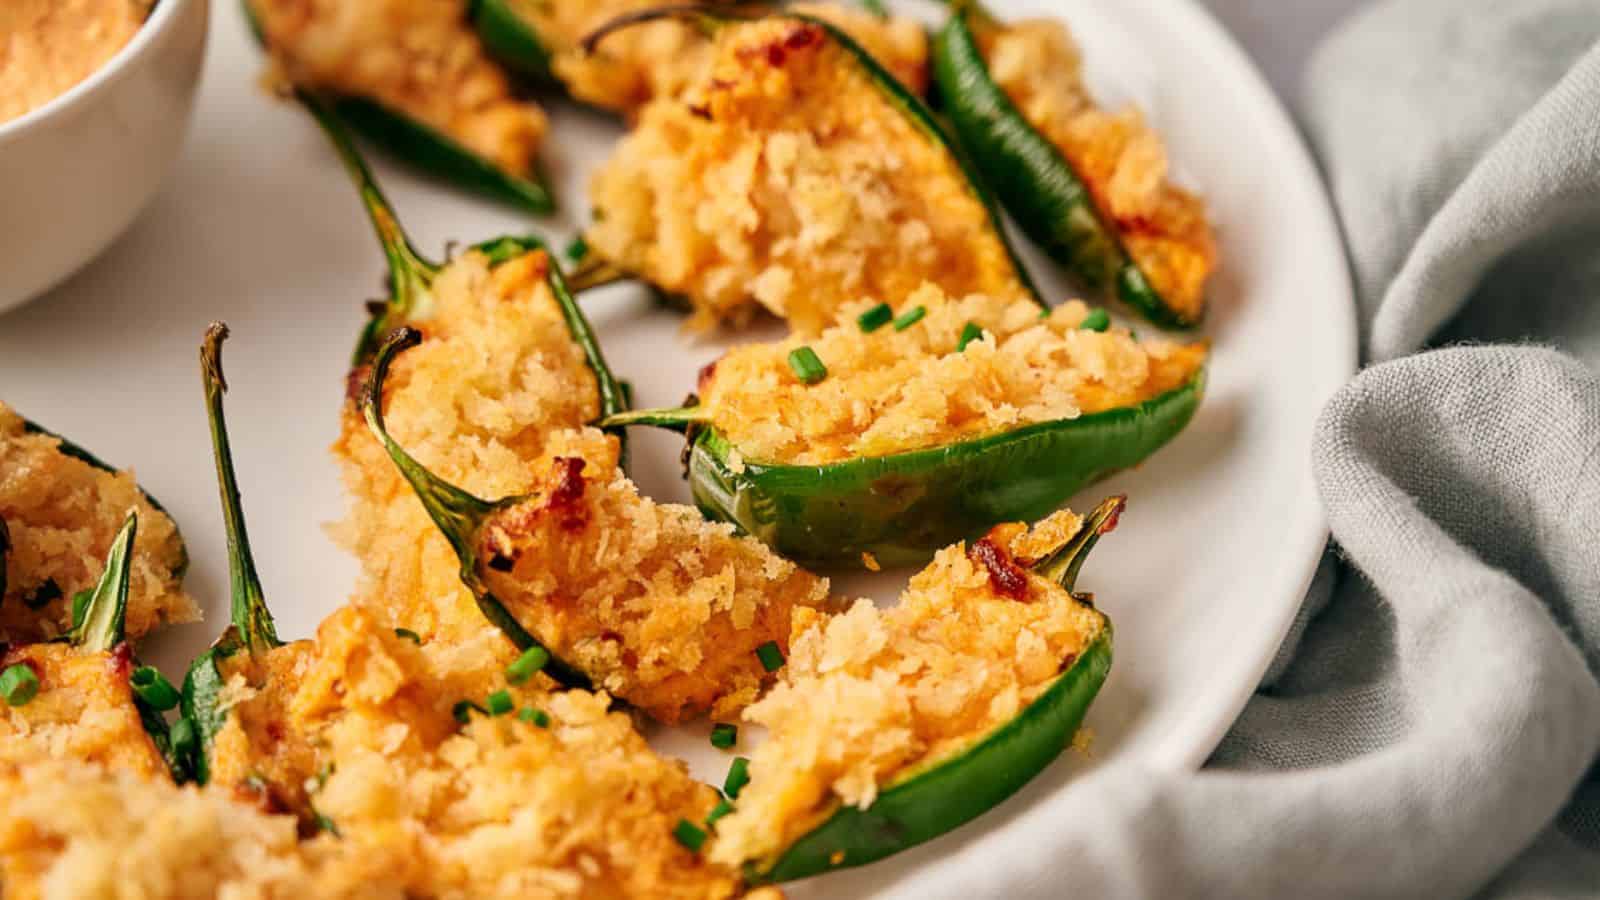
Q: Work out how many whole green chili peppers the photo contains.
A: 0